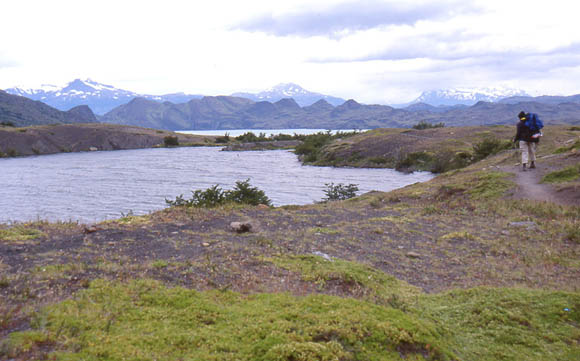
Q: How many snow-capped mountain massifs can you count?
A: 3